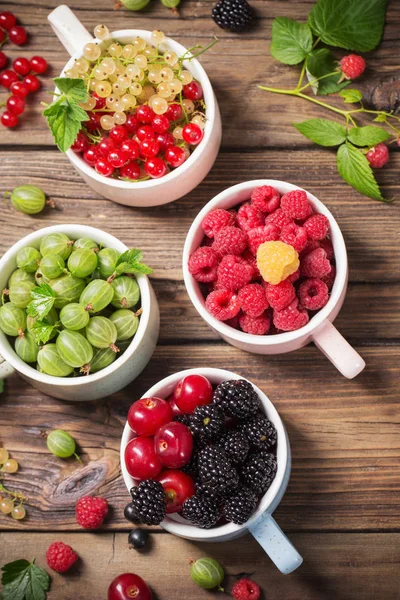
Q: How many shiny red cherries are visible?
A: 7